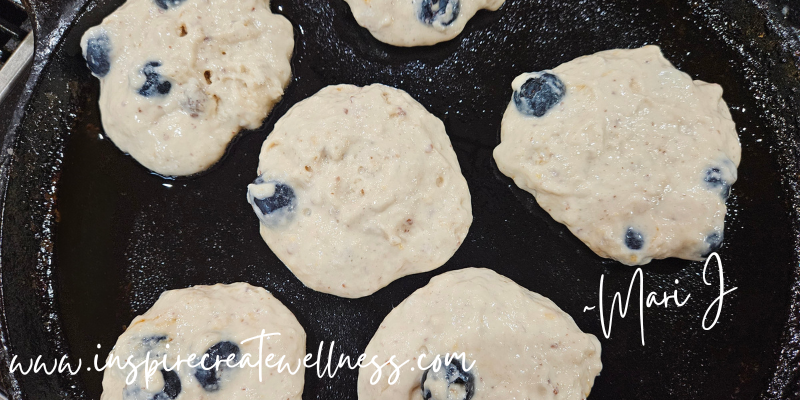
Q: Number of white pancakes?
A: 6